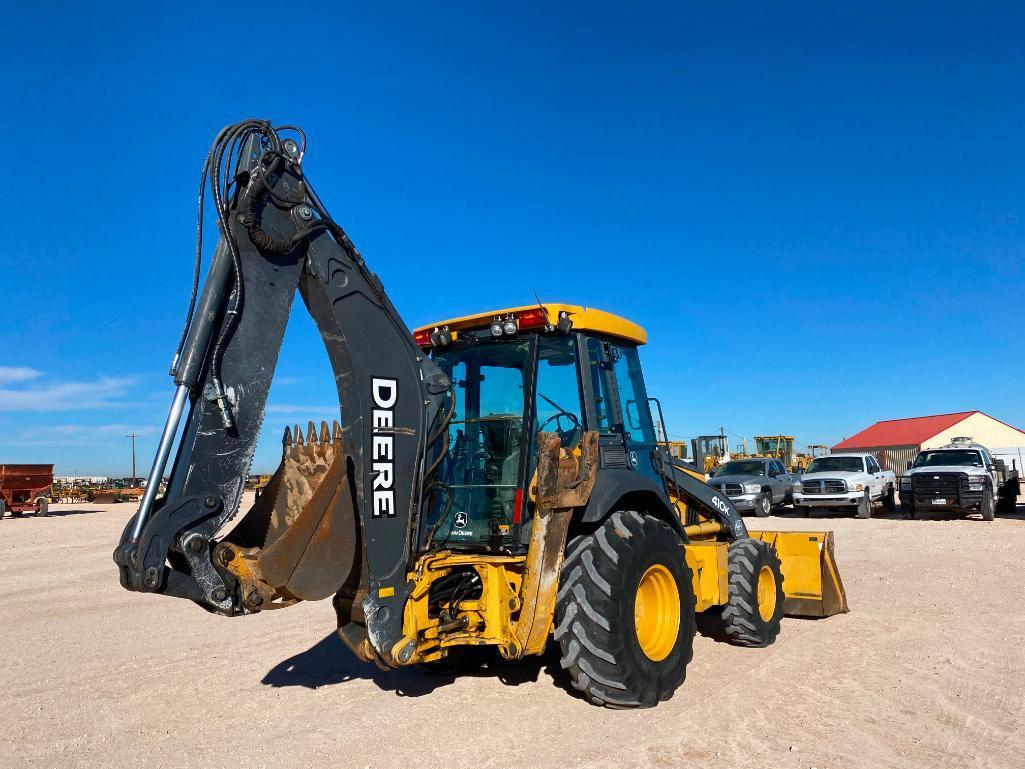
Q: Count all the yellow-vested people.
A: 0